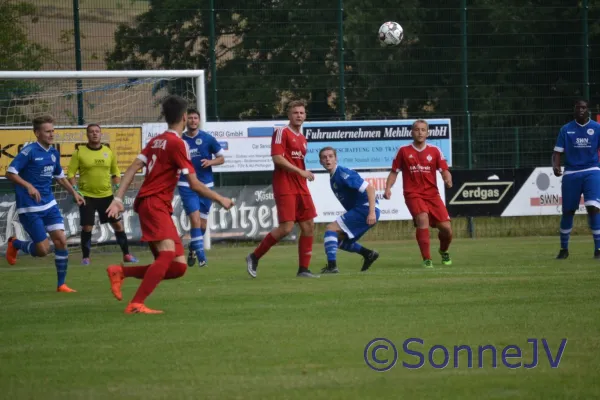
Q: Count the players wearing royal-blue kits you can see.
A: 4